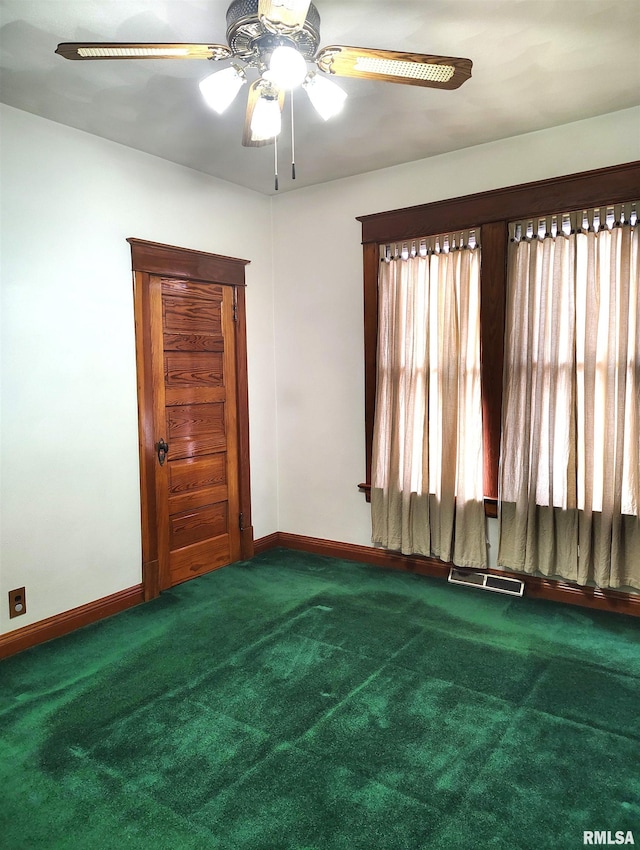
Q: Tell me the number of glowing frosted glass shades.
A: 4